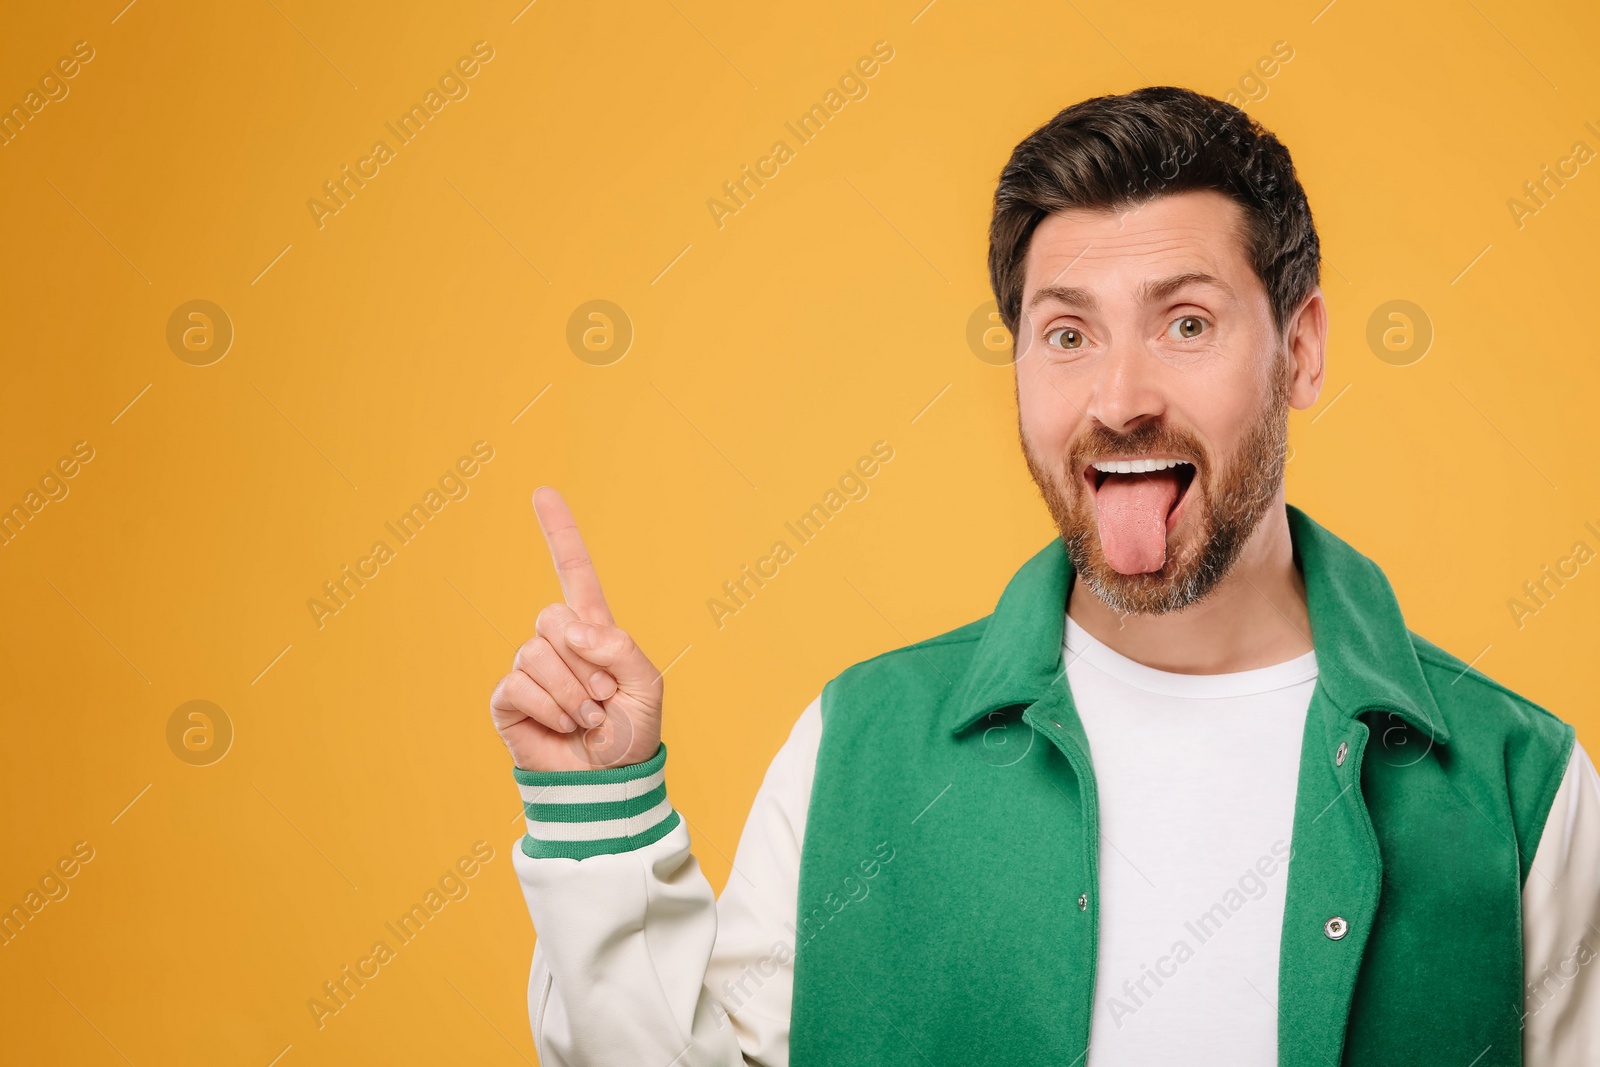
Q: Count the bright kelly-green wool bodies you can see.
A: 1